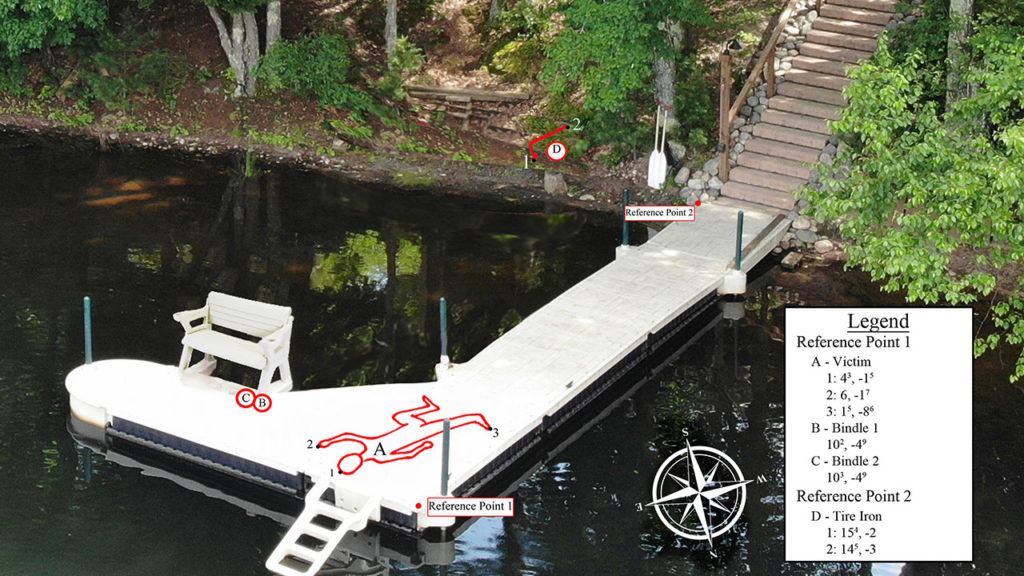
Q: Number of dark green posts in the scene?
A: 5